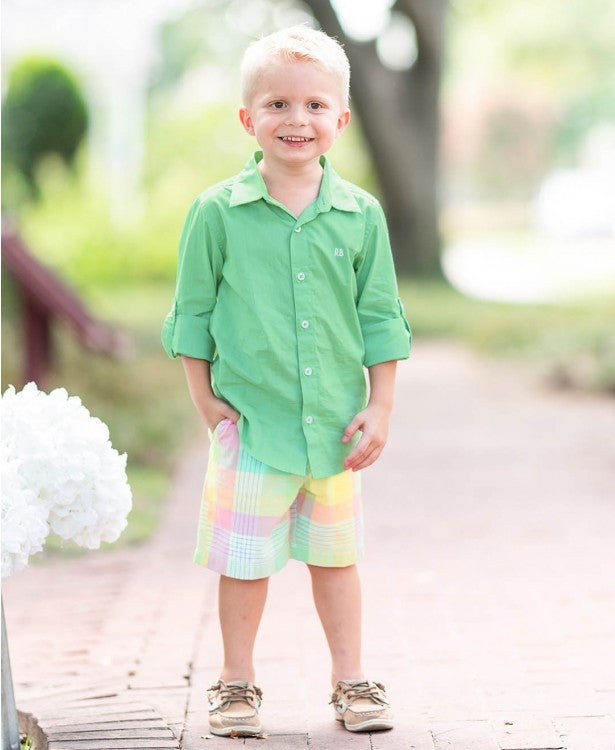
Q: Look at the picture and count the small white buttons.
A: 5